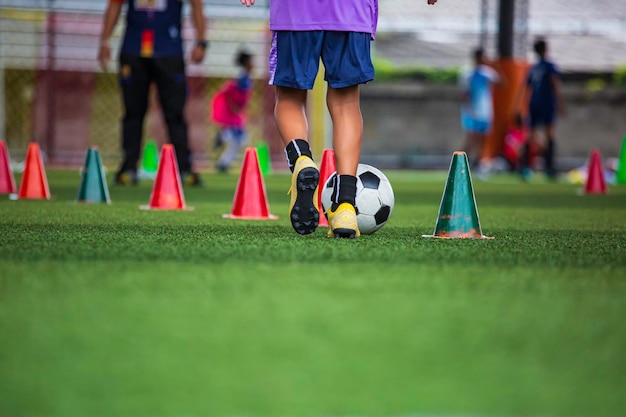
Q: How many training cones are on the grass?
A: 11